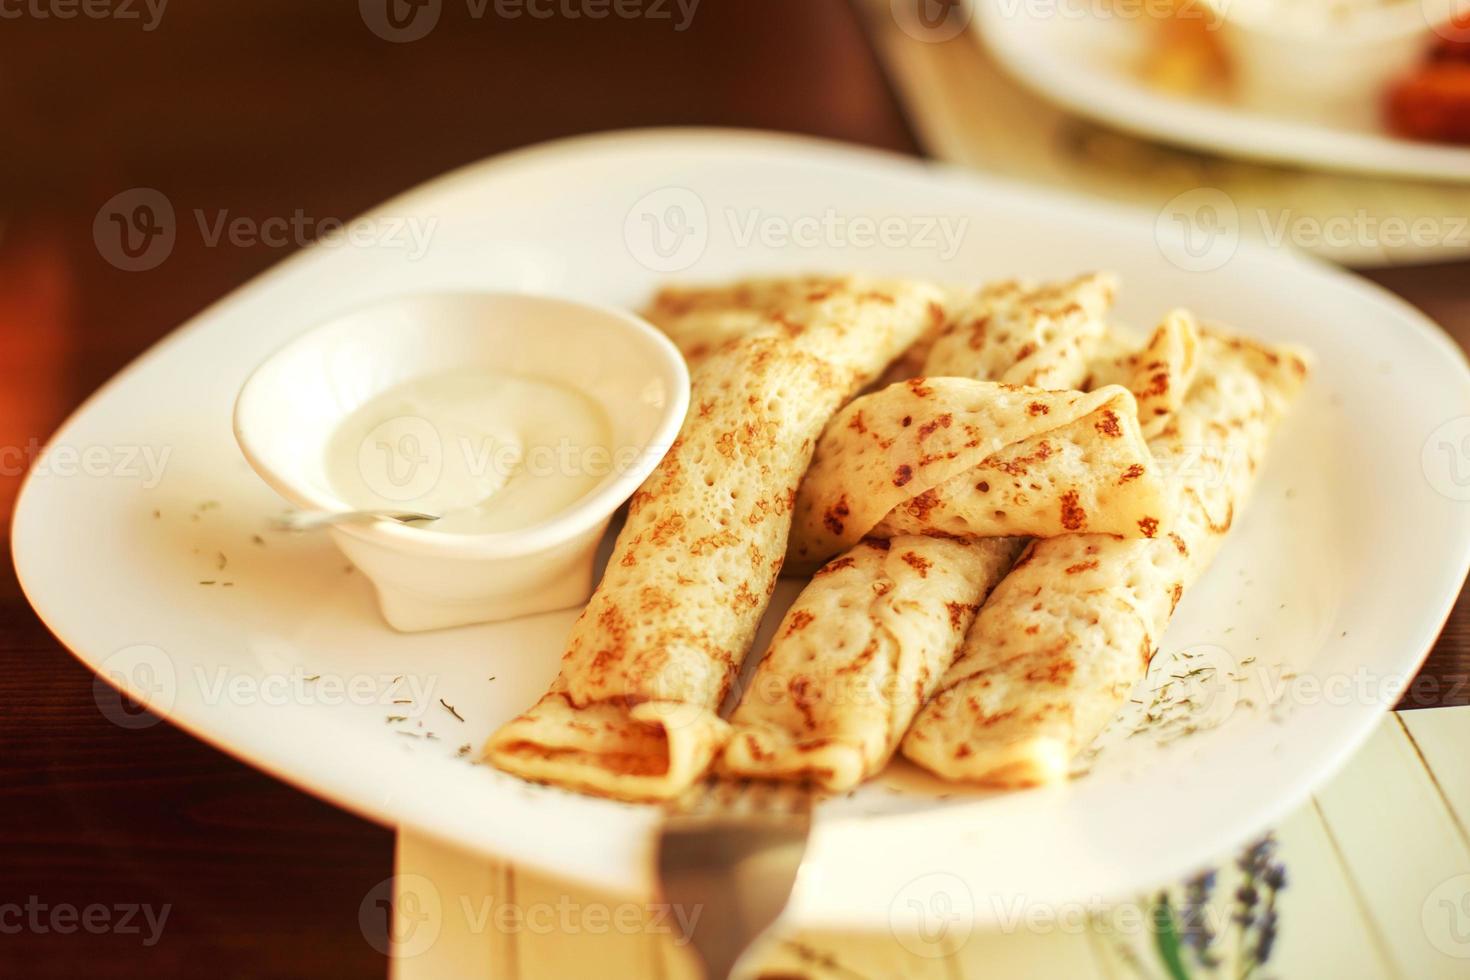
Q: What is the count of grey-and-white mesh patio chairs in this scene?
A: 0